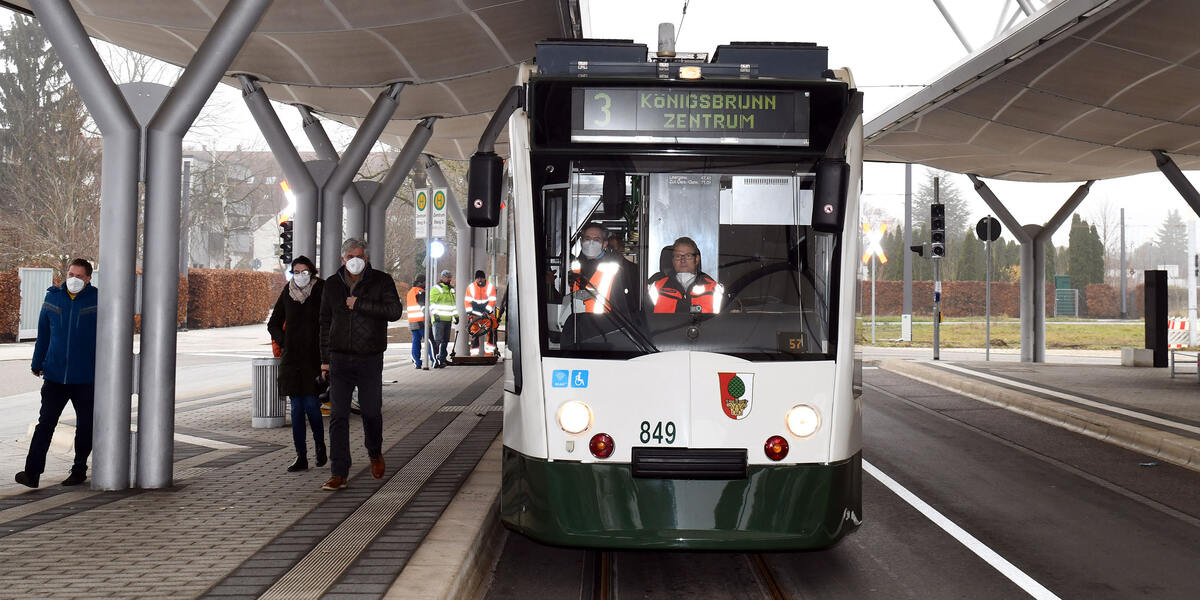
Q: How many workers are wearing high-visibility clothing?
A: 5